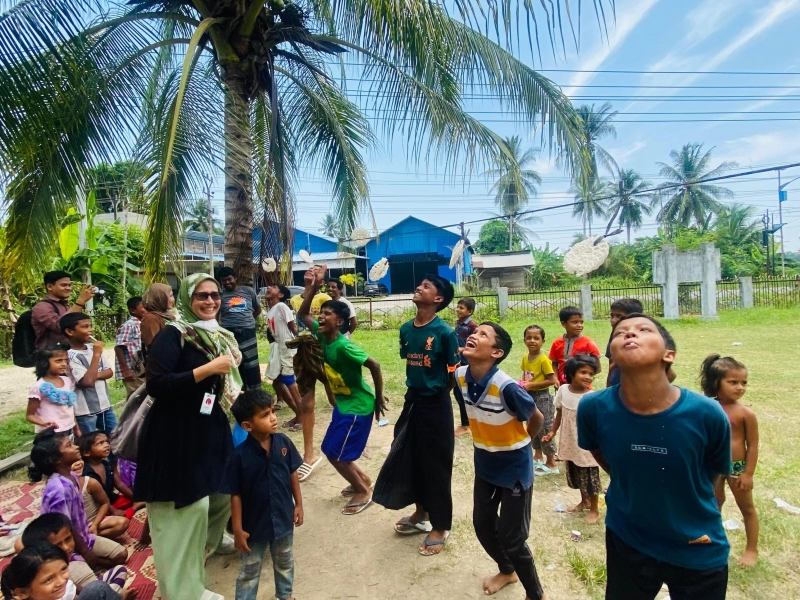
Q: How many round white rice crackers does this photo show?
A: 6